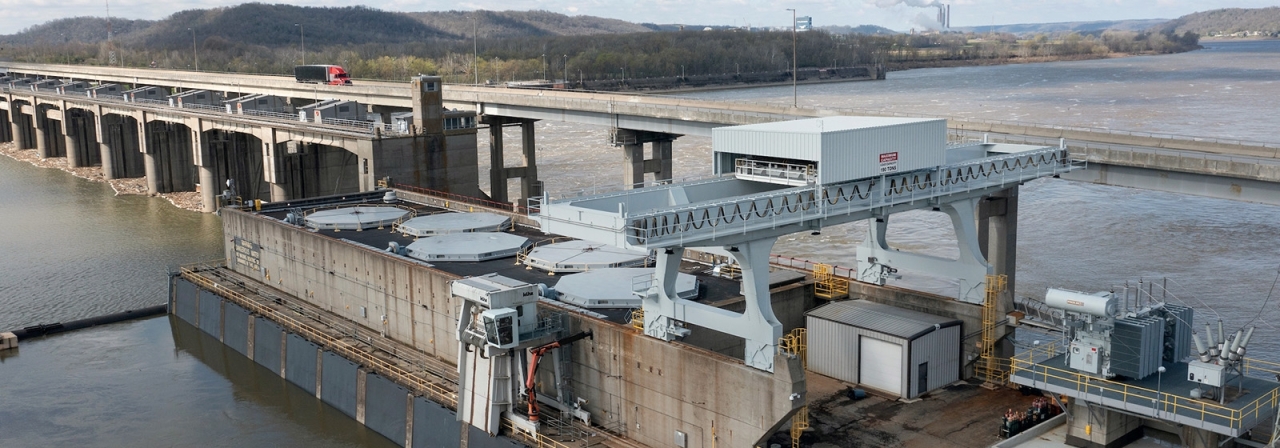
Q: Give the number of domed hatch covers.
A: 5